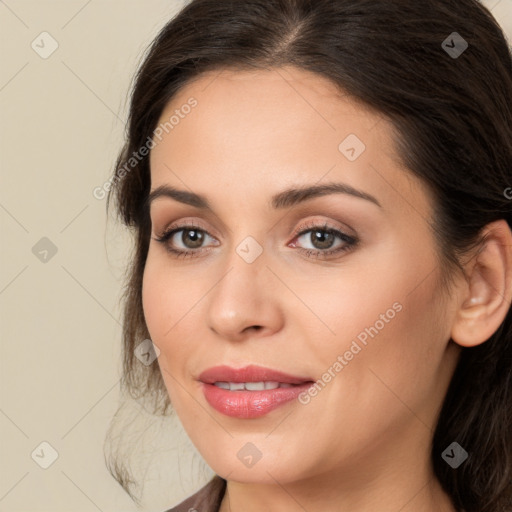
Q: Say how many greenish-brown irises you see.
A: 2